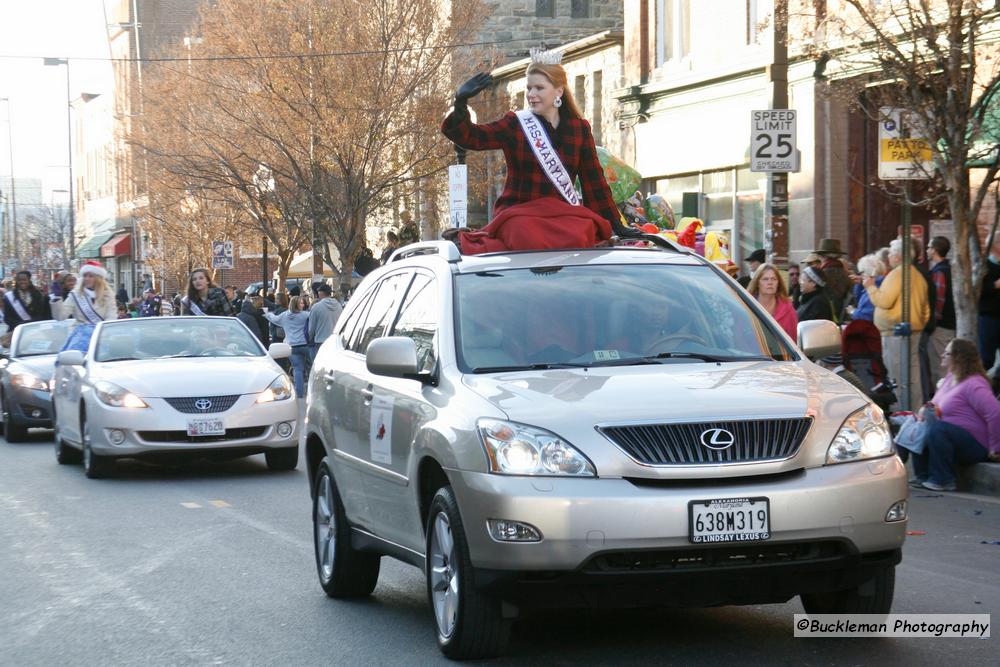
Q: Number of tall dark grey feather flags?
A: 0